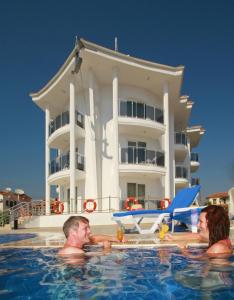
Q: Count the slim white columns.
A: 4